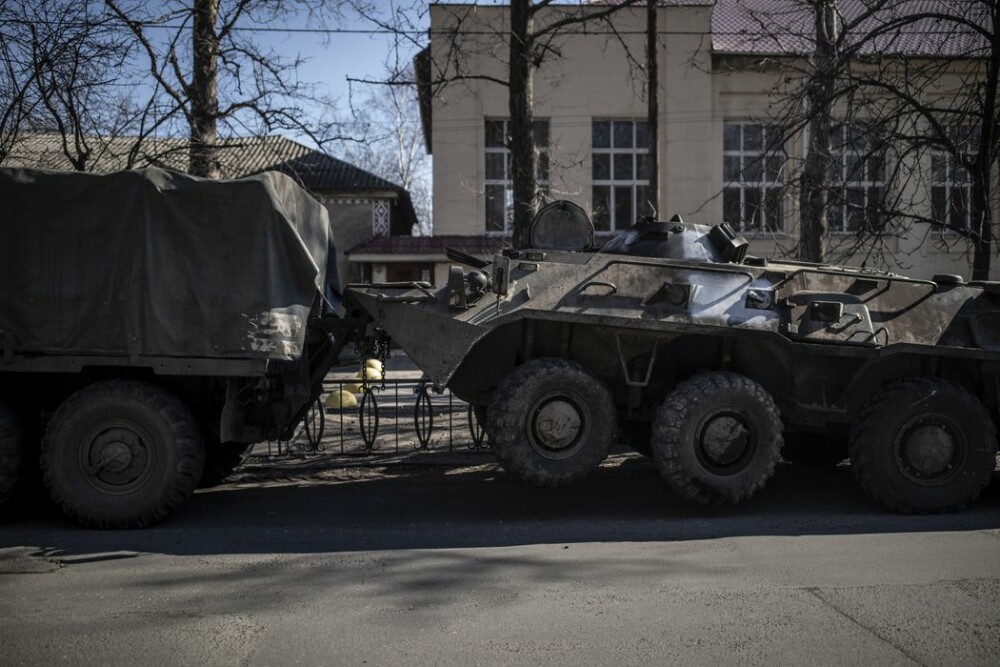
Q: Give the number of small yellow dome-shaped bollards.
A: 4